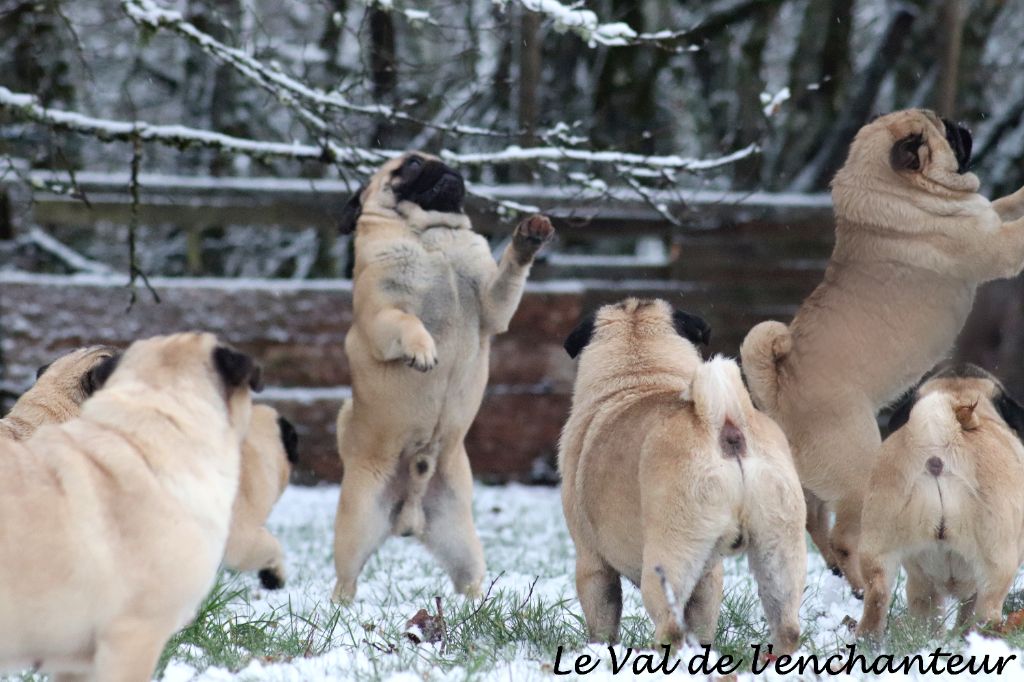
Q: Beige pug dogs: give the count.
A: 7